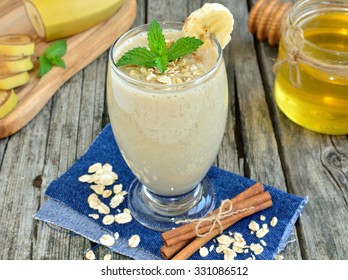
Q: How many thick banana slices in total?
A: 4